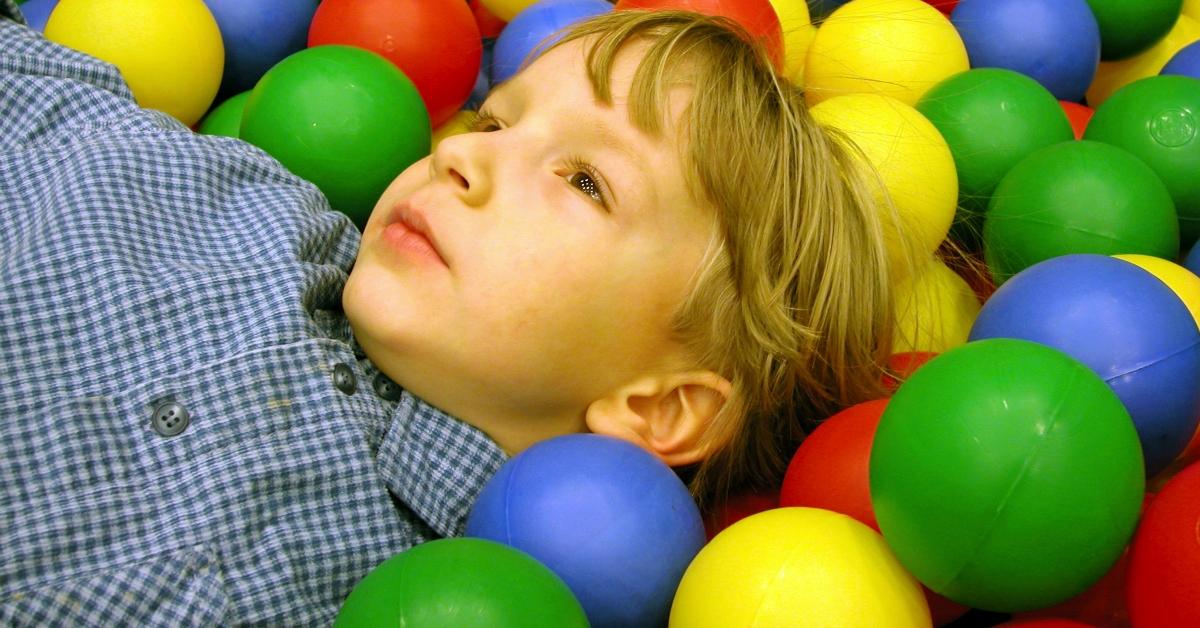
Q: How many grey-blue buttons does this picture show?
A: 3